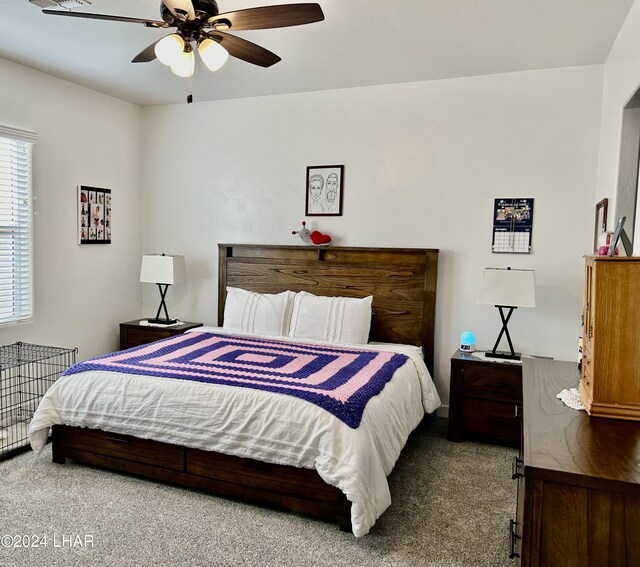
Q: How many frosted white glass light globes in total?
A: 3